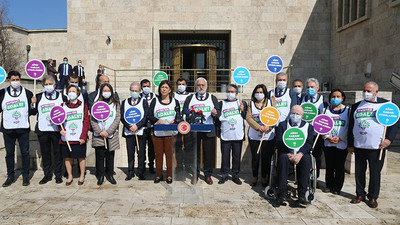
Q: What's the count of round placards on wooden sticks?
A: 13